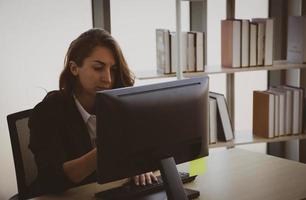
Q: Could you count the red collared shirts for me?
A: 0